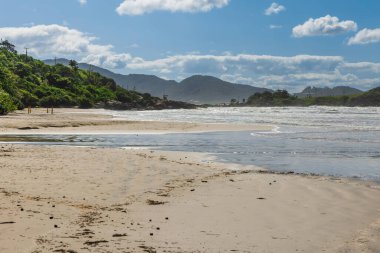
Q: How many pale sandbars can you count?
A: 1